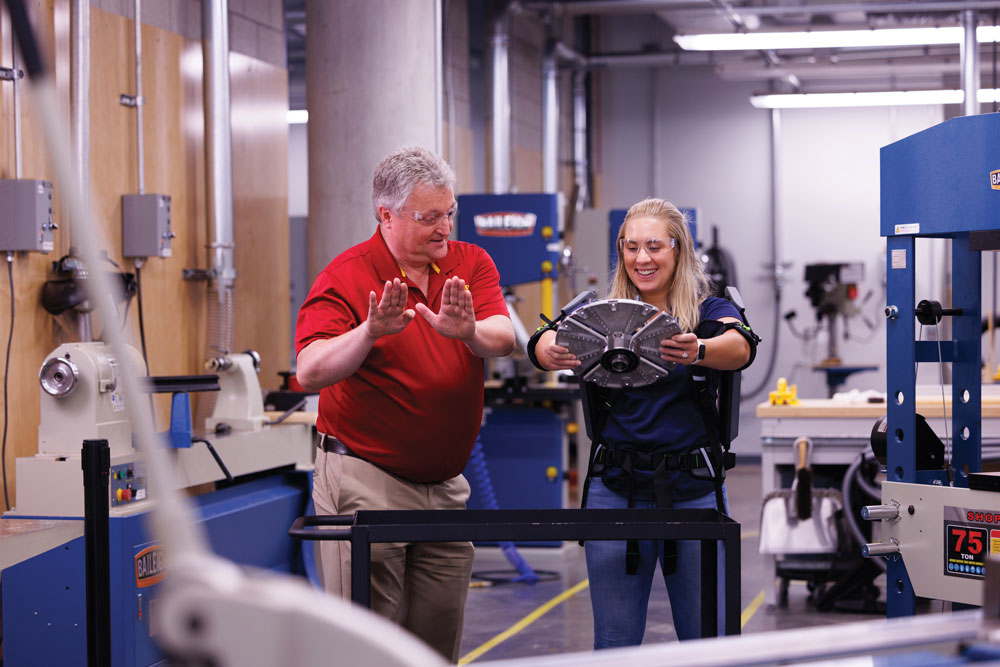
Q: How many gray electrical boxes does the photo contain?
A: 2